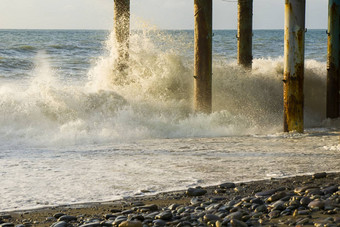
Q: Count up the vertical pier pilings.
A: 5